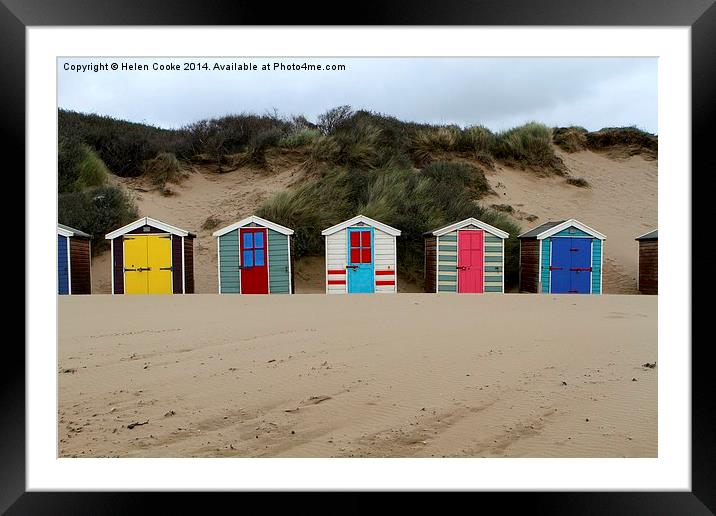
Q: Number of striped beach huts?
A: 2